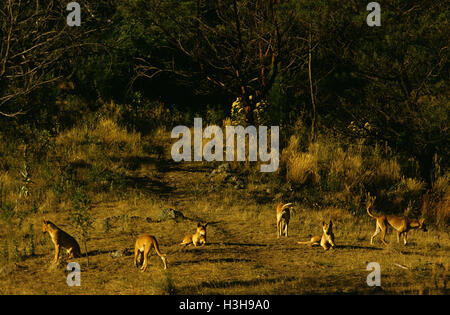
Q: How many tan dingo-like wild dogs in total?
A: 6